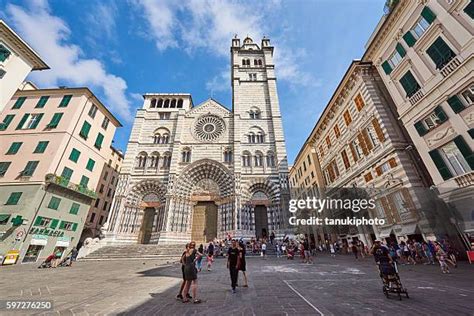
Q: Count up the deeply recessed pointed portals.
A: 3